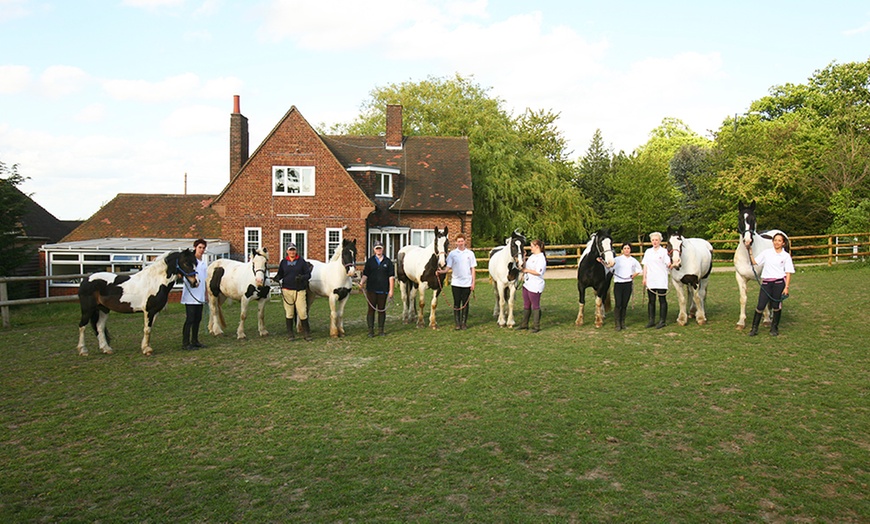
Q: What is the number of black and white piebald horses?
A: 8